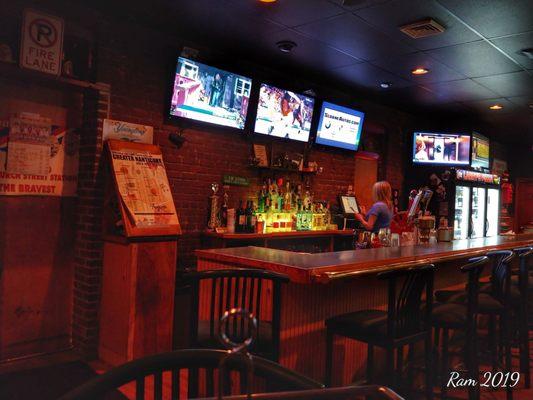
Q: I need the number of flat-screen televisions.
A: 5